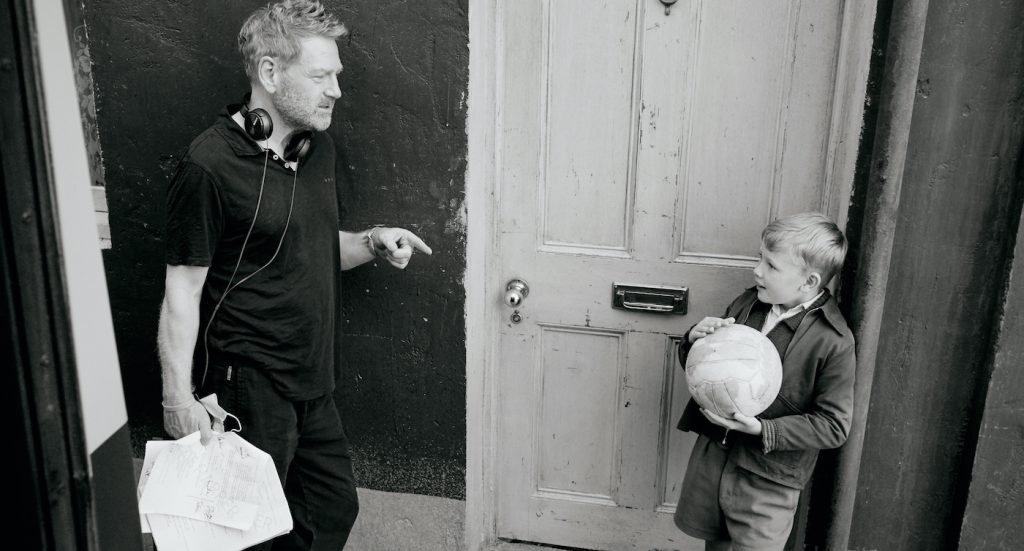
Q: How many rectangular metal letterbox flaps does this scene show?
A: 1